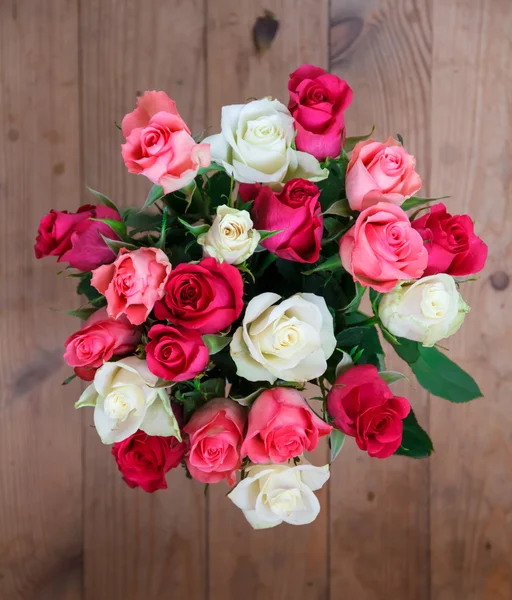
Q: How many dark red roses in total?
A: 8